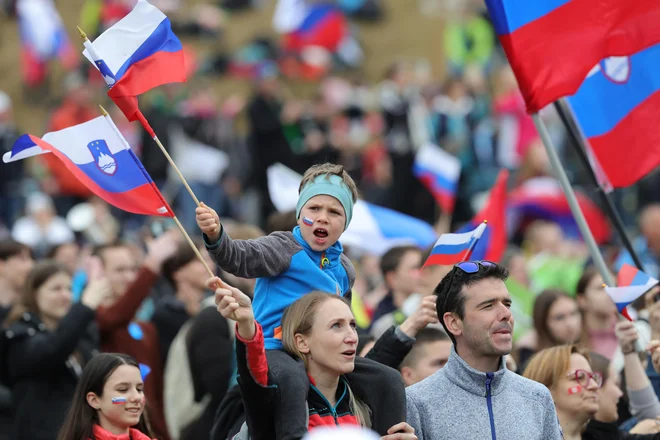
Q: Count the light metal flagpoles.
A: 1